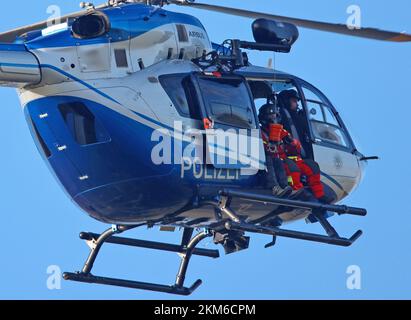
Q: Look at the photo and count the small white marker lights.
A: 3